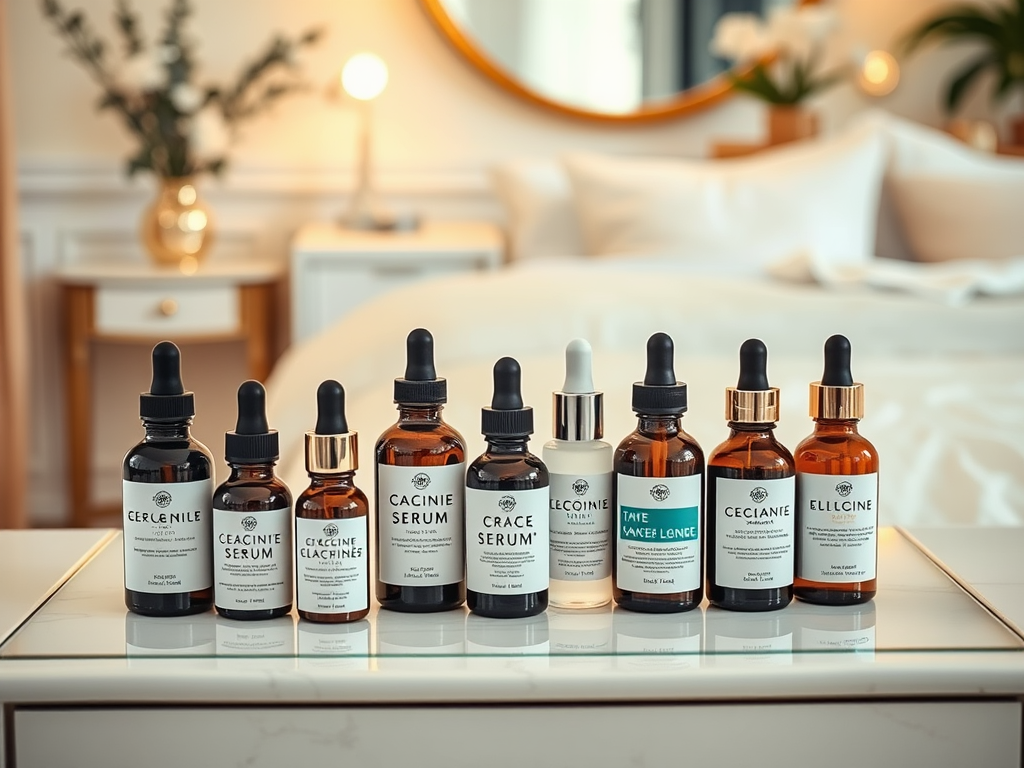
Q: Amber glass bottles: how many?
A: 8